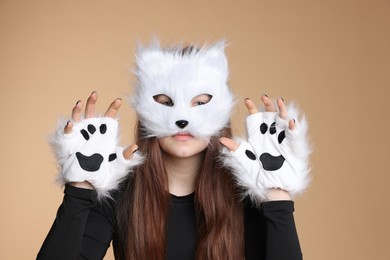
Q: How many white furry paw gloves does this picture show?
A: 2